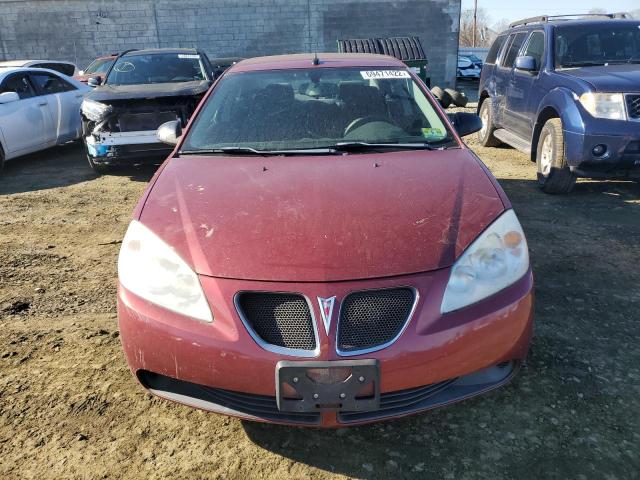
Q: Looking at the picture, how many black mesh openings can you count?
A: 2